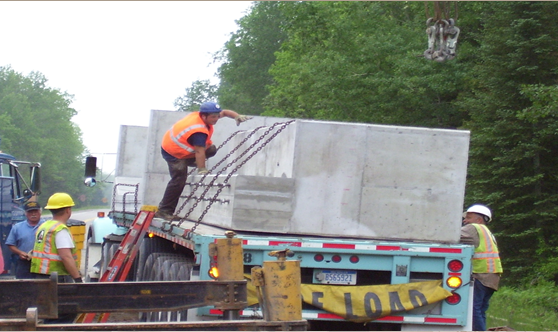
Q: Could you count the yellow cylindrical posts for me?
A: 2